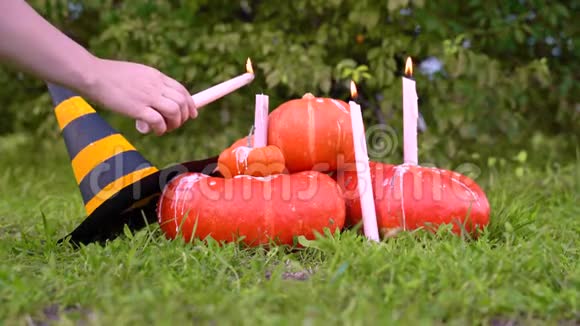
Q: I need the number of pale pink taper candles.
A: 4